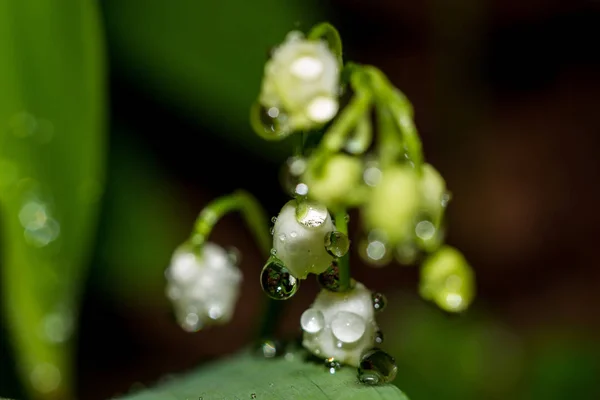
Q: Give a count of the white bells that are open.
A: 4